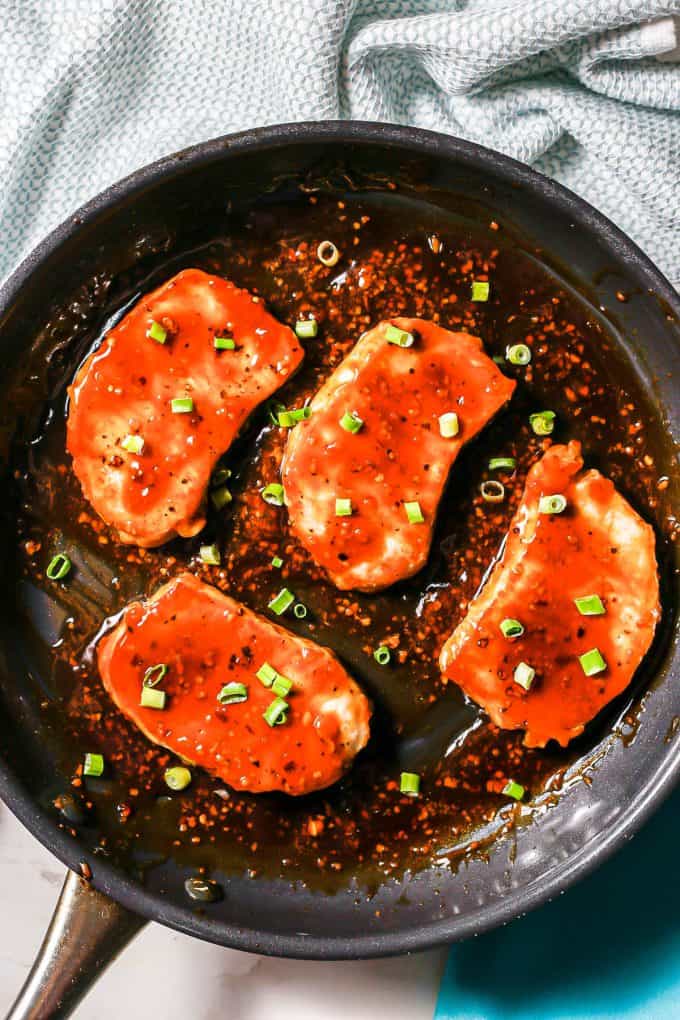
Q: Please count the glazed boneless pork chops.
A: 4